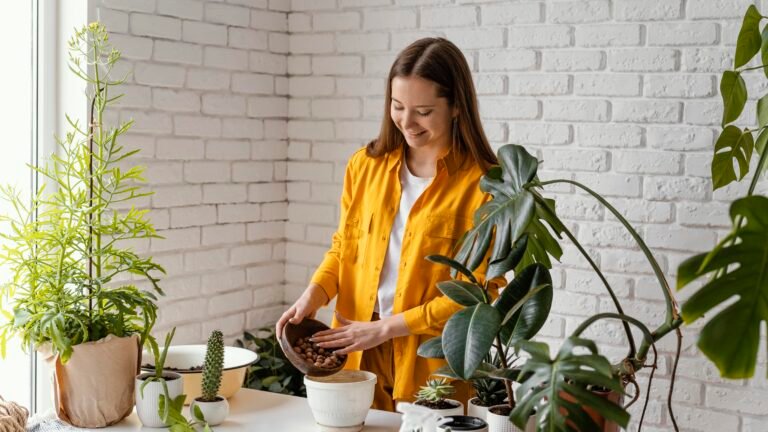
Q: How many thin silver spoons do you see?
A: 0